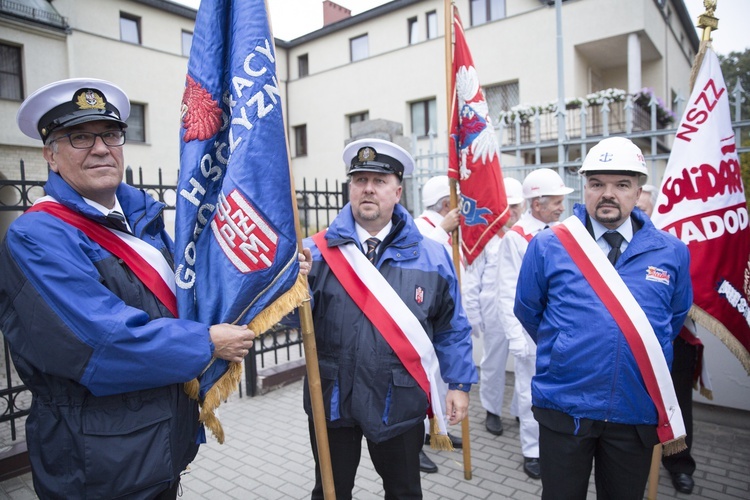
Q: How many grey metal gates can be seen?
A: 1